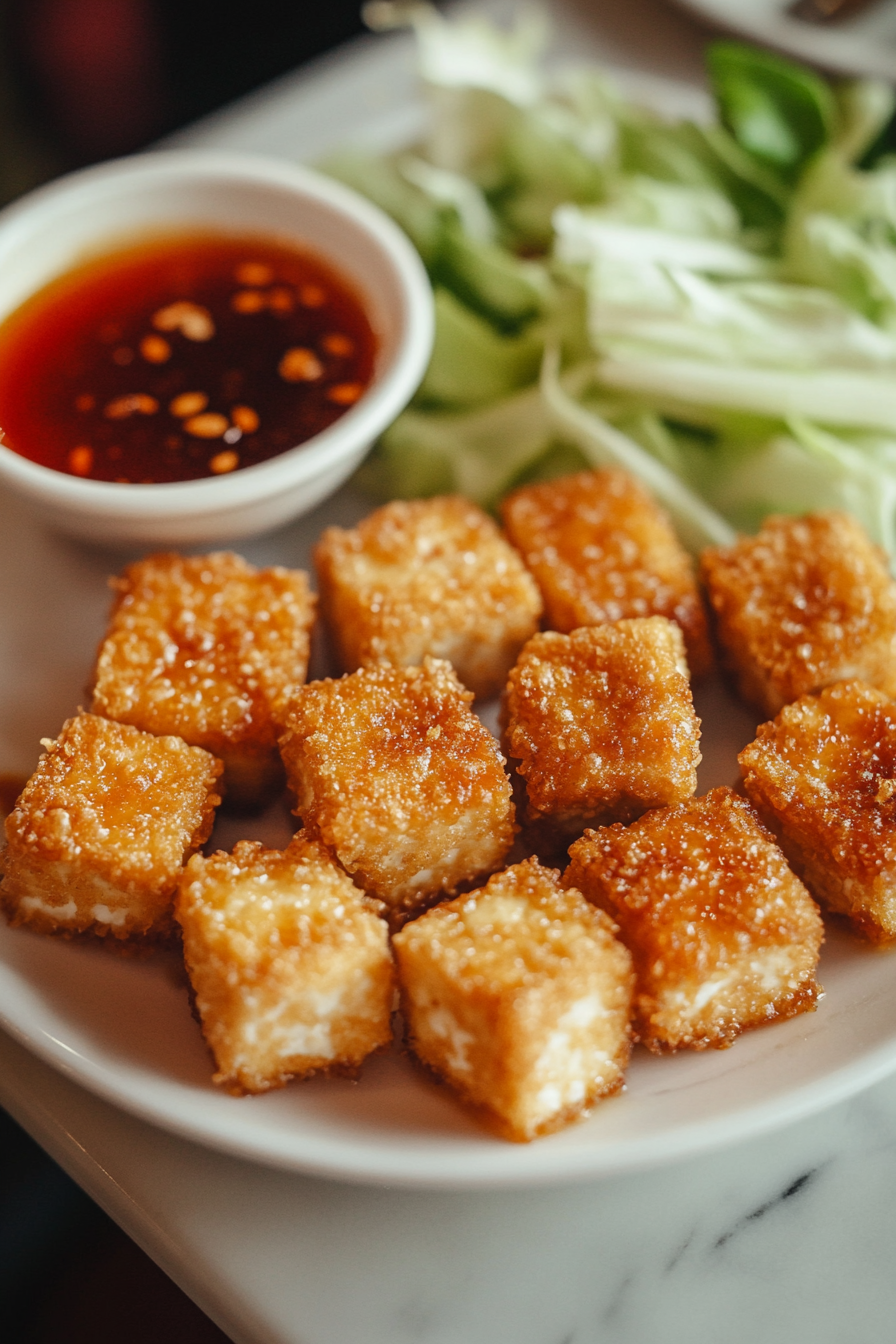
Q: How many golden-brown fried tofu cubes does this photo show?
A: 11